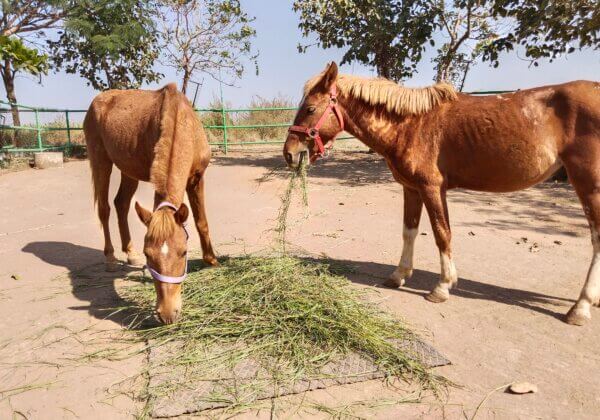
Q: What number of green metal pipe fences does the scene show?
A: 1